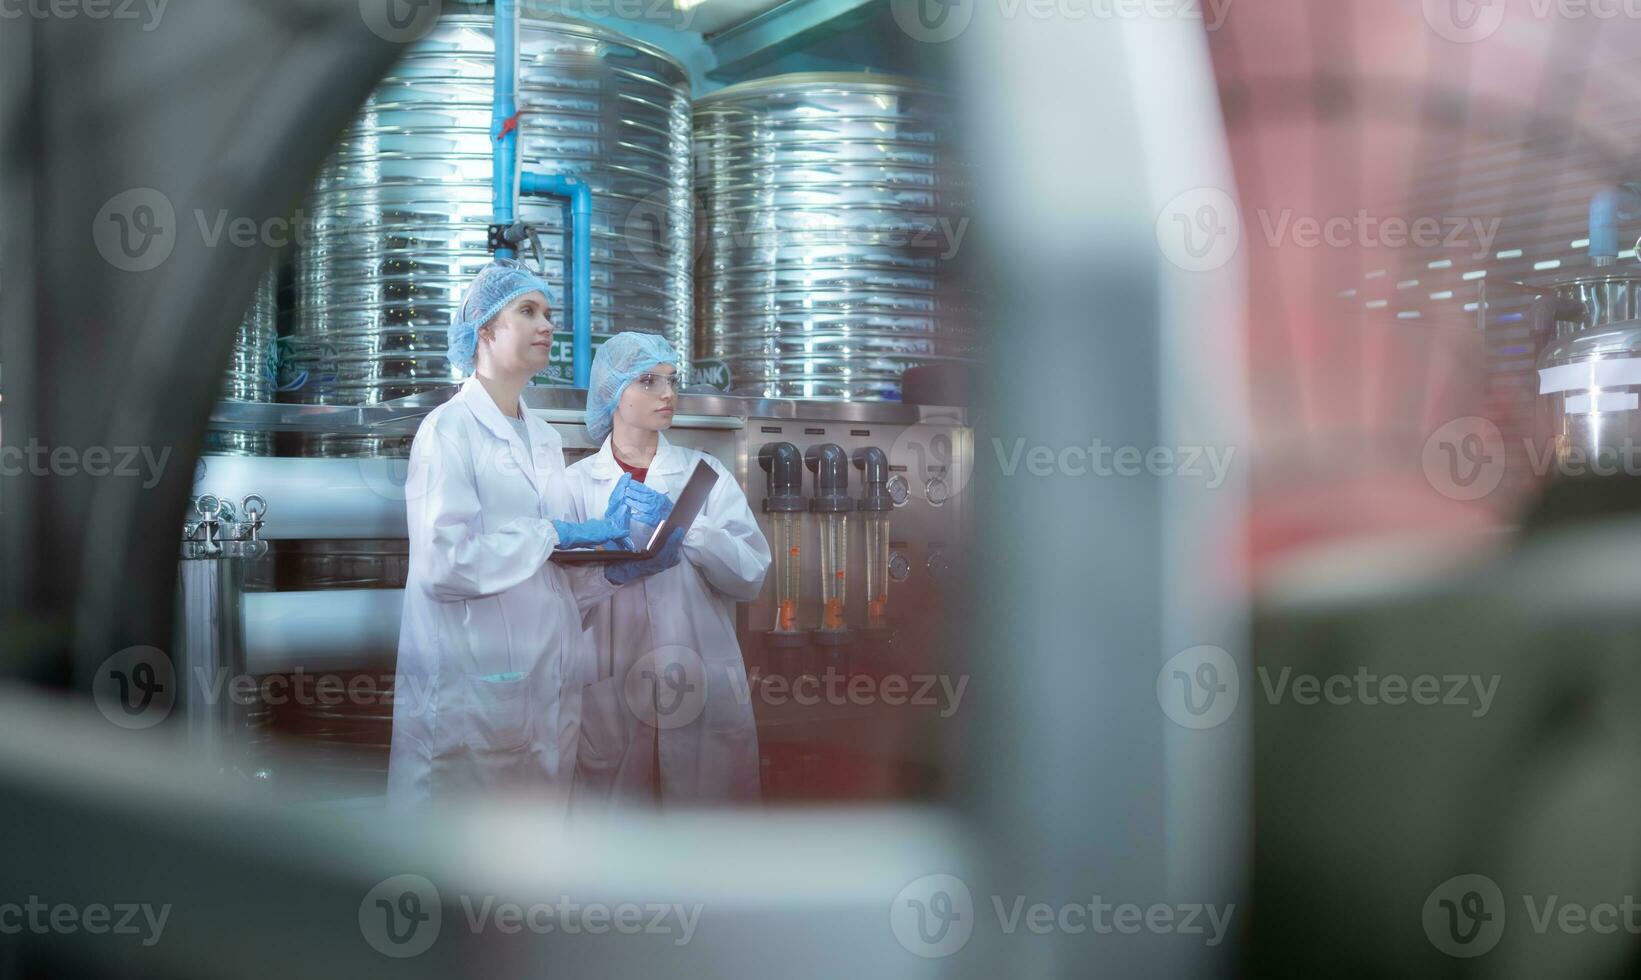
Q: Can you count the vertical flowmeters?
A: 3